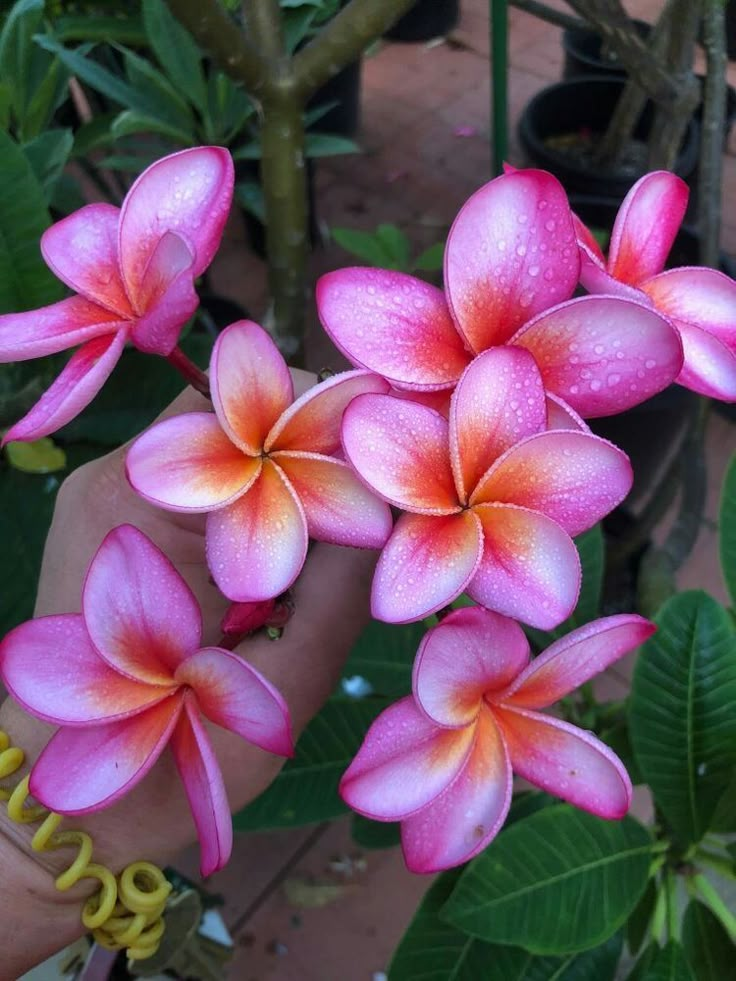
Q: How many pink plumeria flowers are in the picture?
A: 7